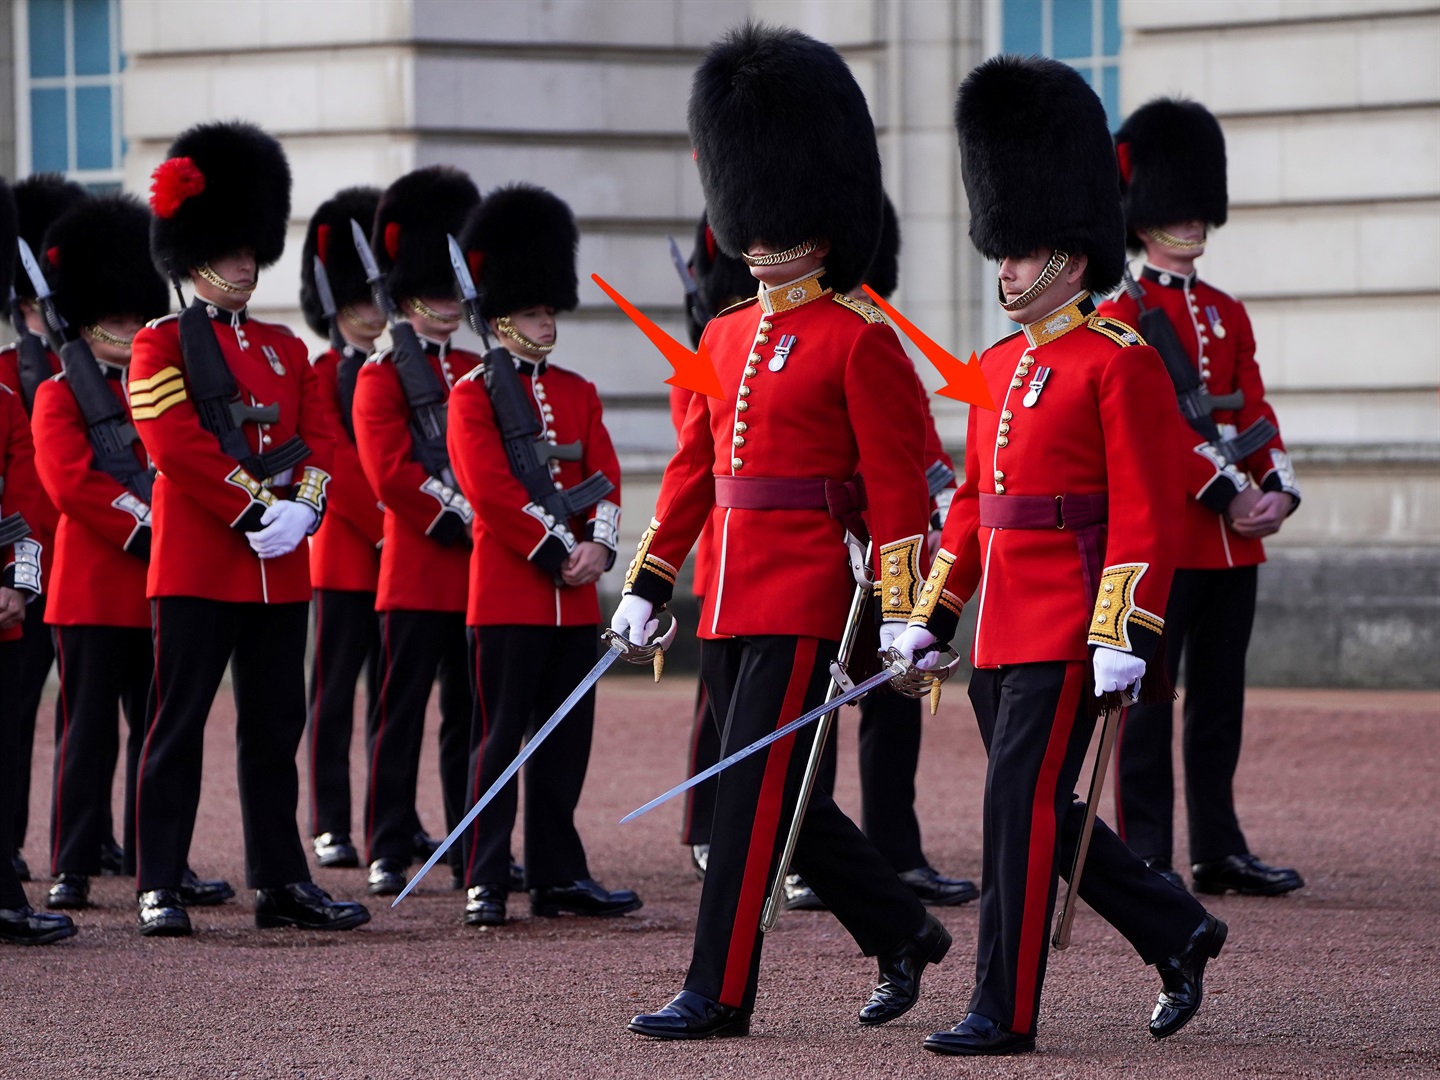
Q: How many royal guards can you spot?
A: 12